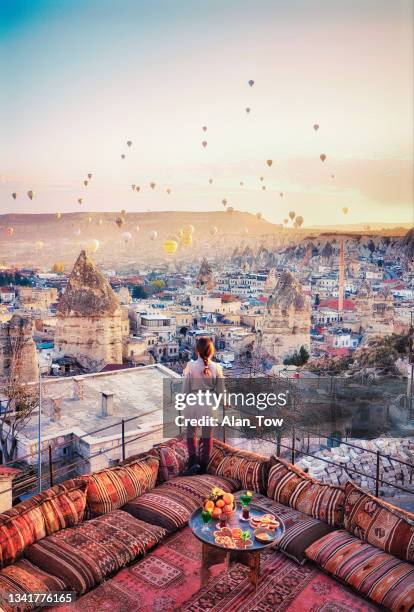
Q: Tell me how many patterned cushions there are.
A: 11